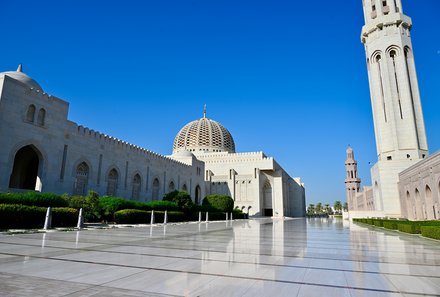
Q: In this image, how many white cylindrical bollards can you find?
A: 8